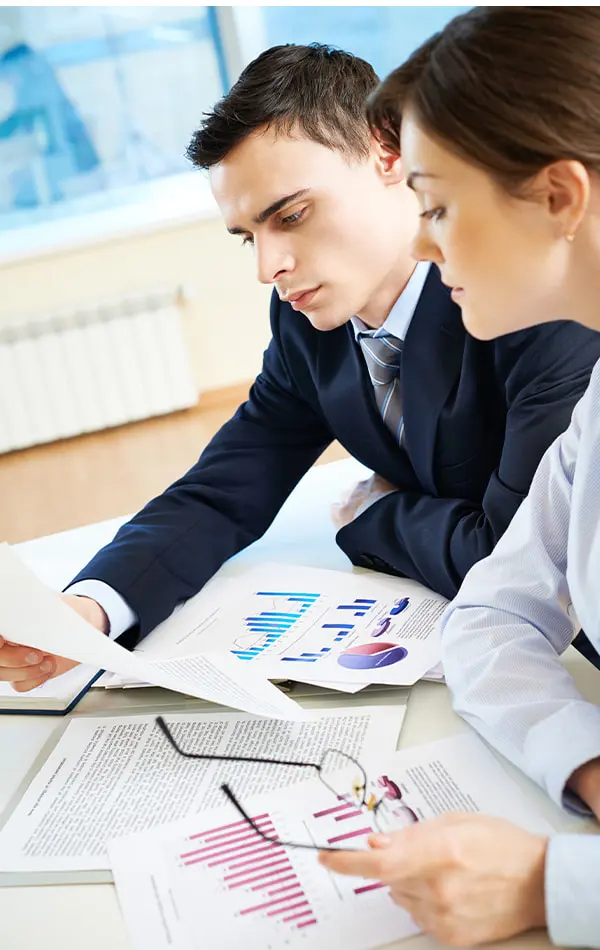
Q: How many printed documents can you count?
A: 4